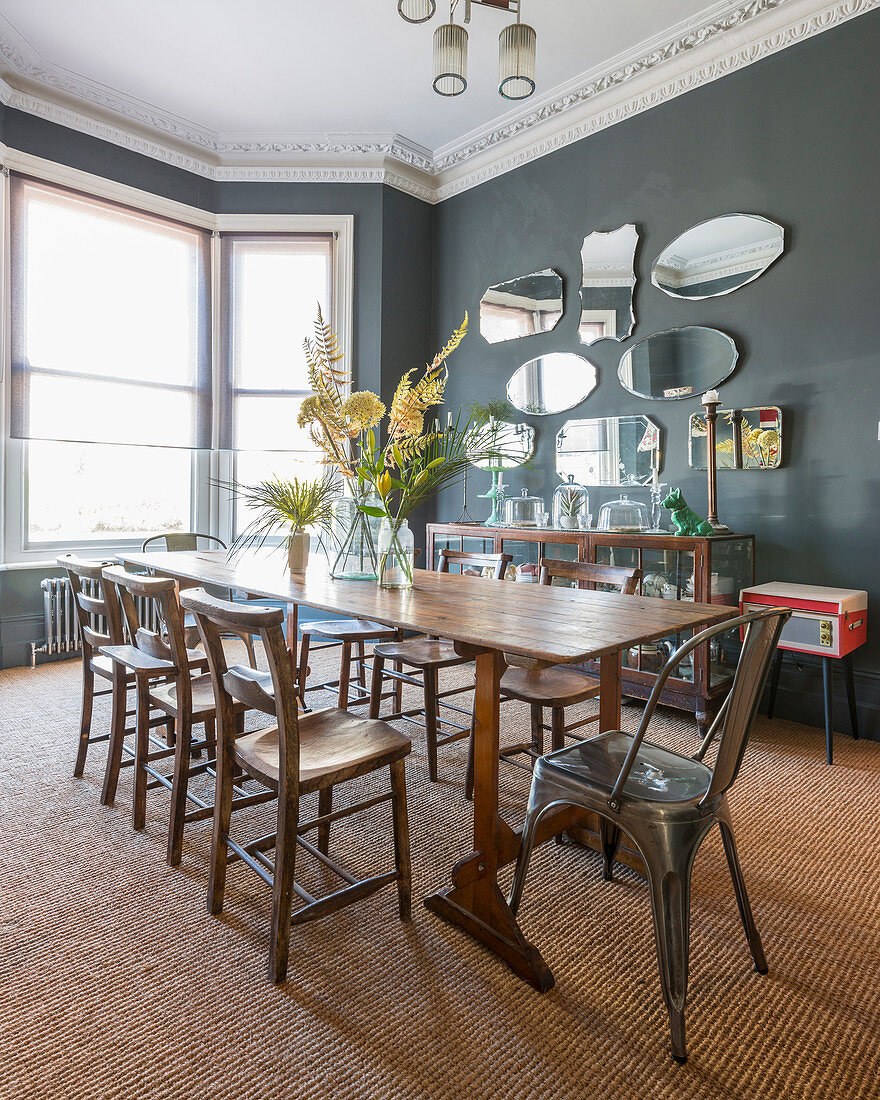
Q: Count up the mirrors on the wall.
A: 8